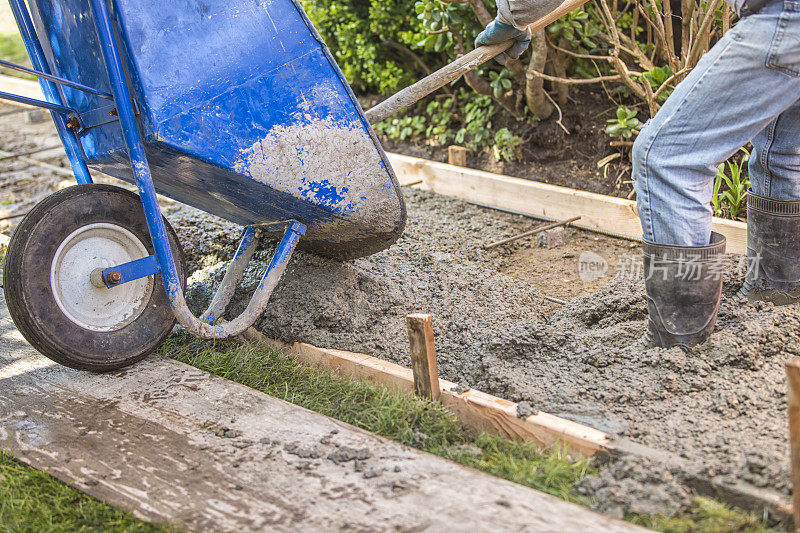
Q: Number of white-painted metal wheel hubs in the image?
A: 1